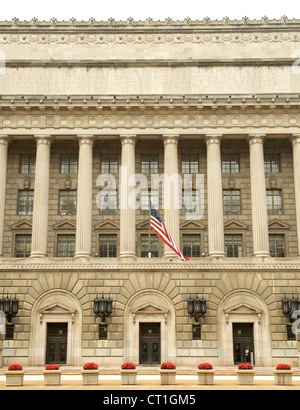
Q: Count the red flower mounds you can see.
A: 8